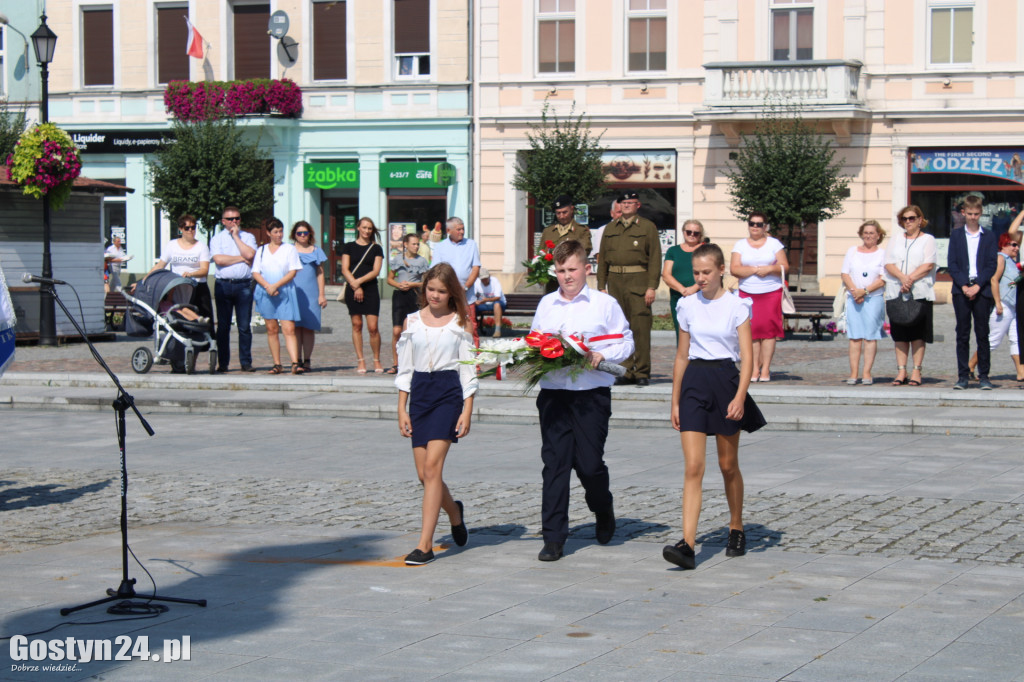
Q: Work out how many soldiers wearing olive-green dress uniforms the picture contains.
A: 2